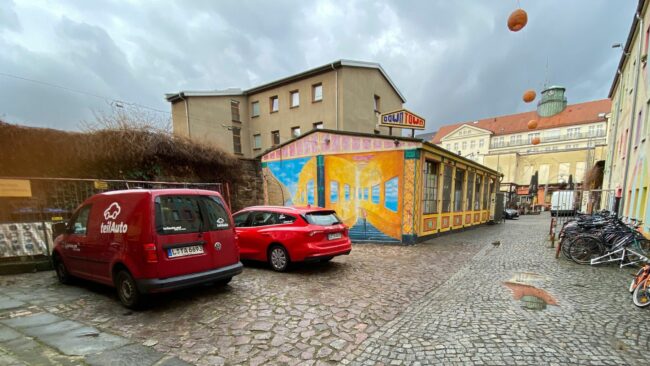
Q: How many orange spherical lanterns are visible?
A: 4